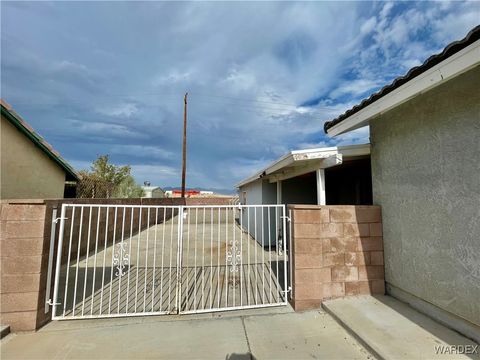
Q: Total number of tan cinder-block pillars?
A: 2